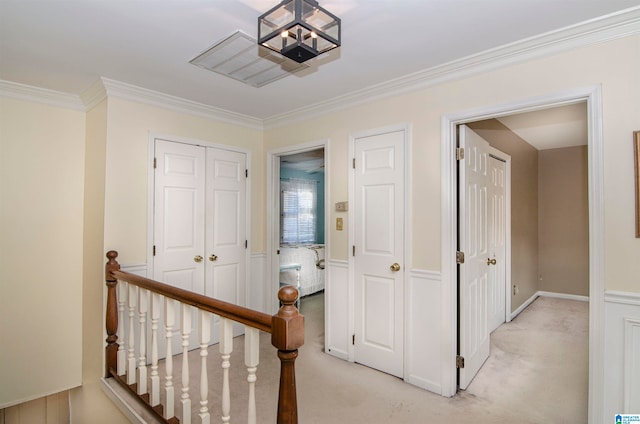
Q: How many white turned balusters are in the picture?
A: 9